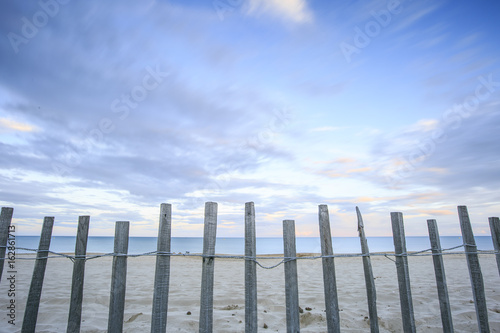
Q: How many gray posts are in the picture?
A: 14